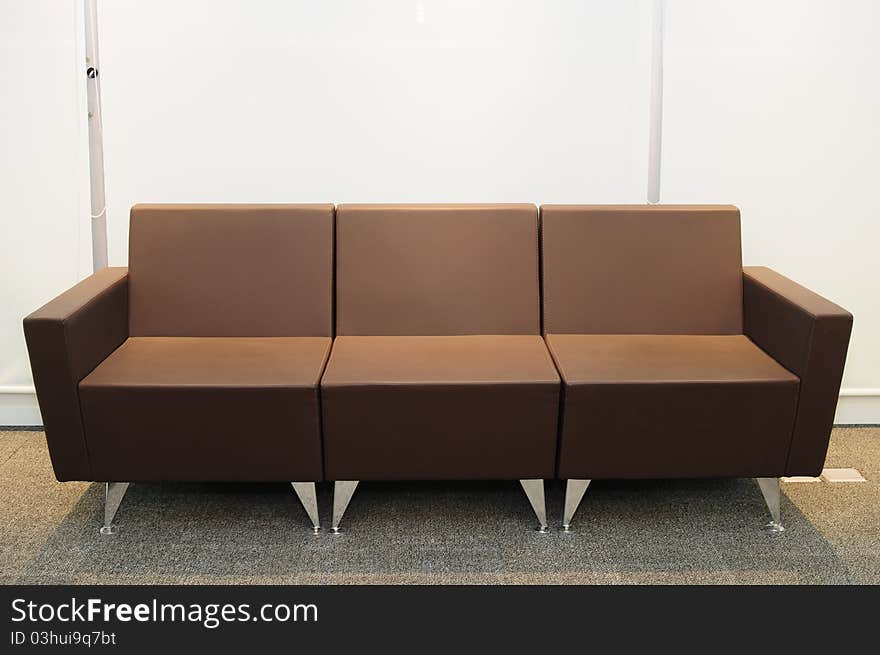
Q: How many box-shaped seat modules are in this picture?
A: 3